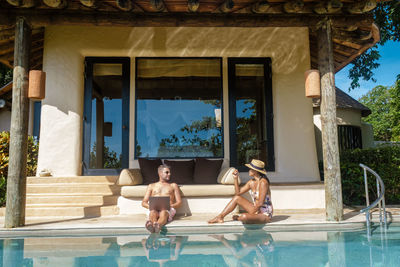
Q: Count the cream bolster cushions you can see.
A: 2